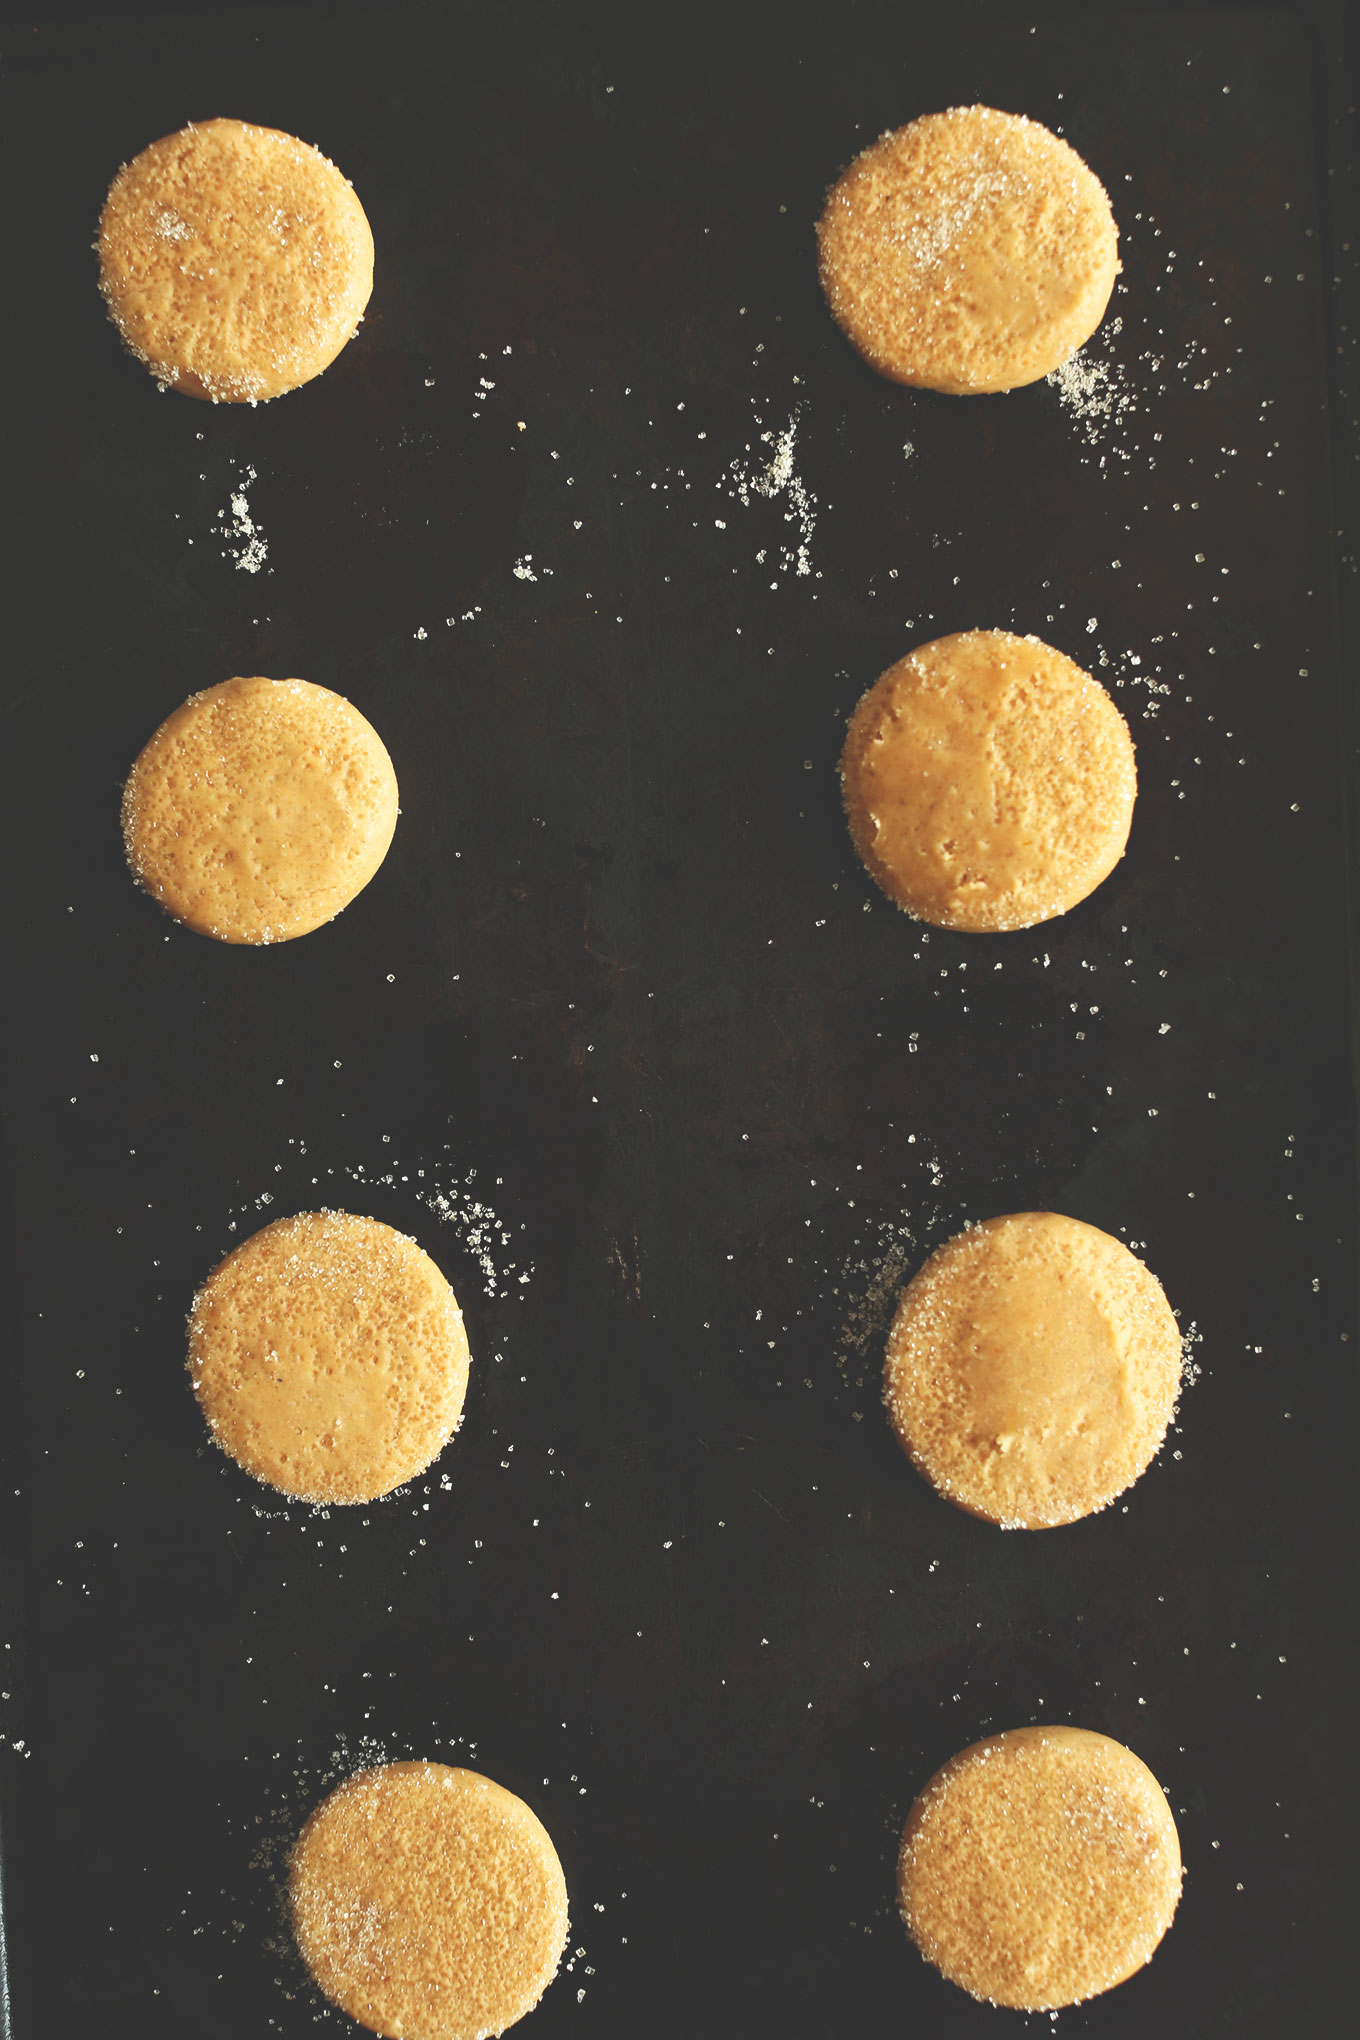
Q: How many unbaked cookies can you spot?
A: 8